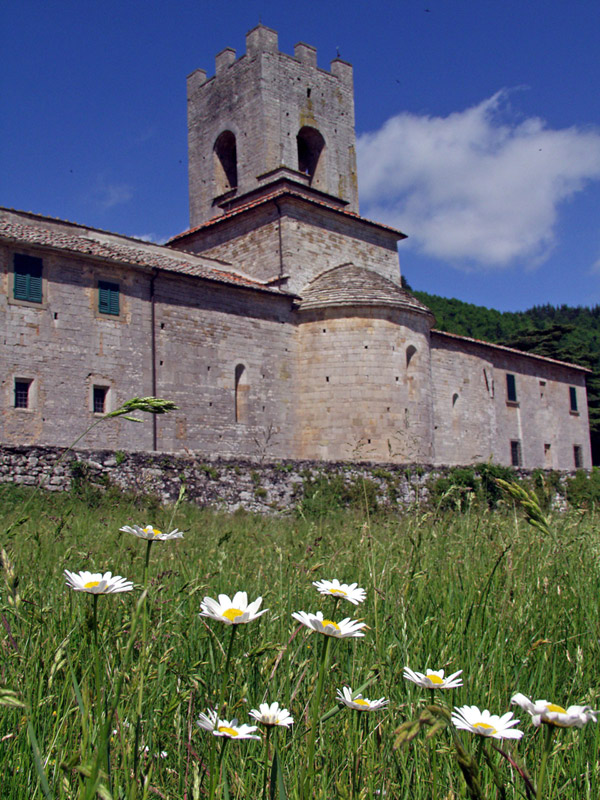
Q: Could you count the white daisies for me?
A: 11